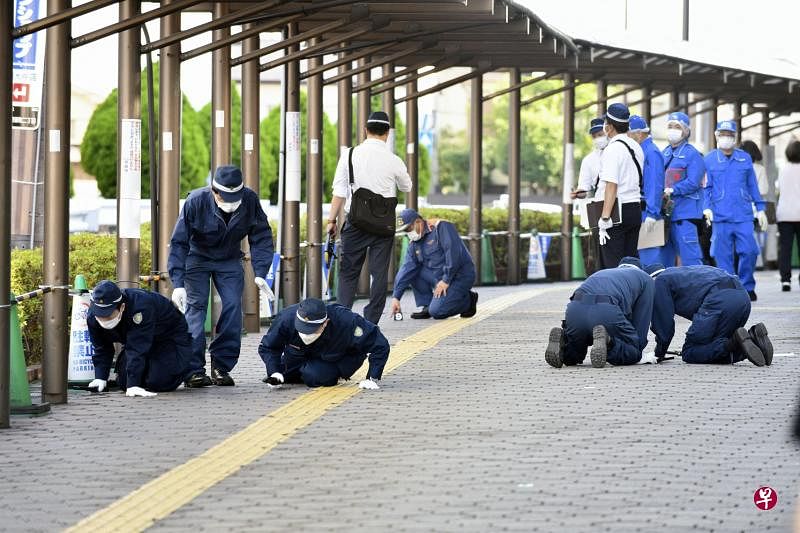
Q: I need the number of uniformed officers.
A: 12